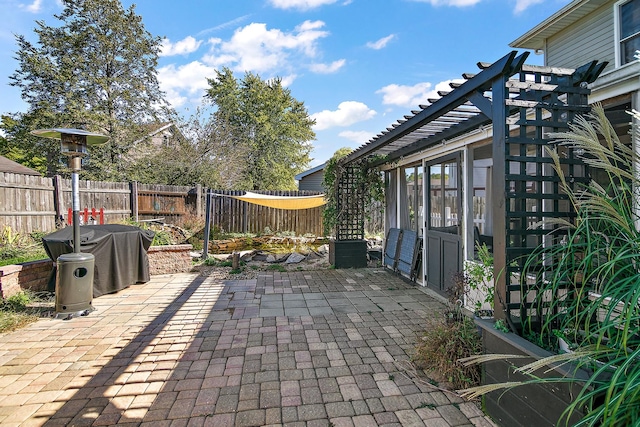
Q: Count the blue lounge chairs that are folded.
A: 2